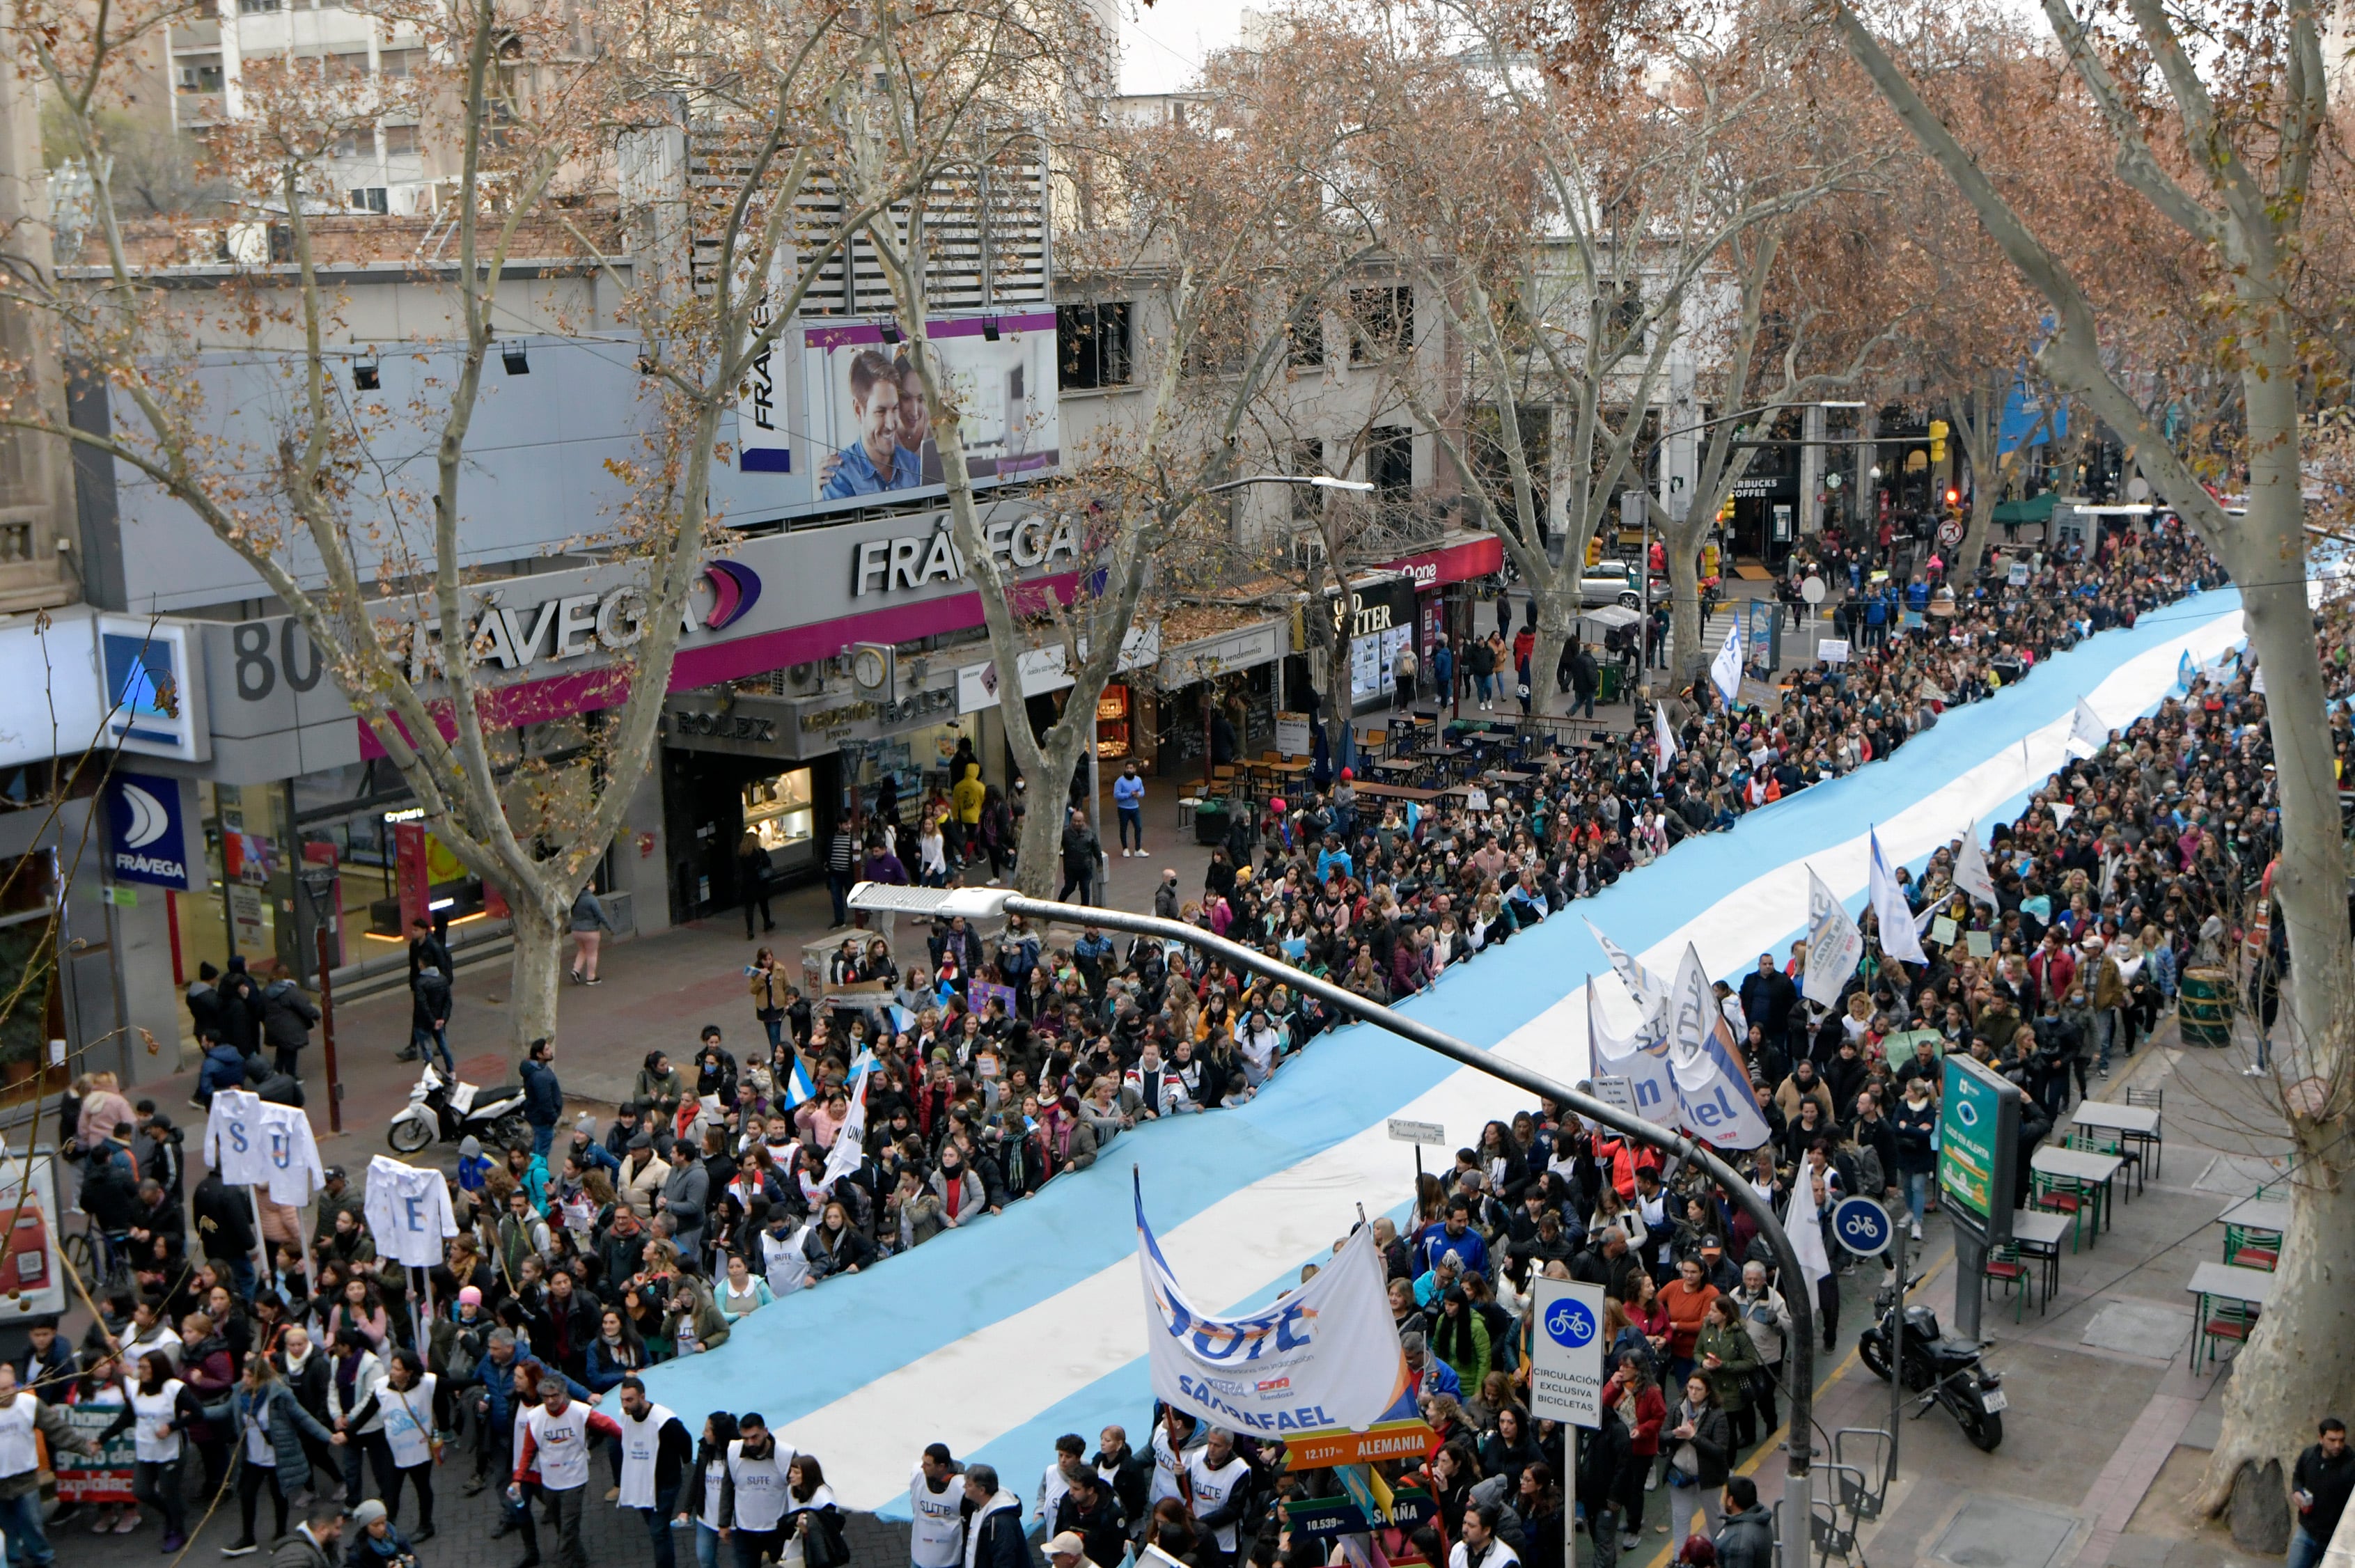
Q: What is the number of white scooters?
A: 1